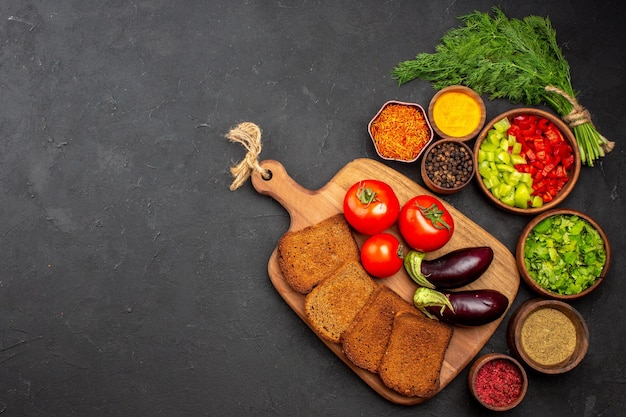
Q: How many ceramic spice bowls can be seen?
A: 1